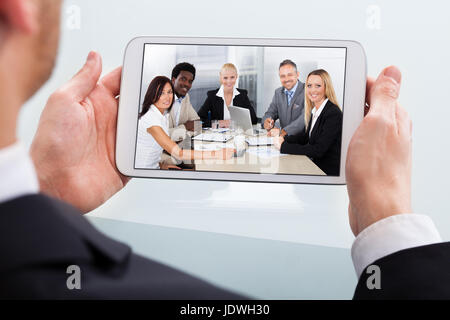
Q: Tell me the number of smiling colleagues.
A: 5